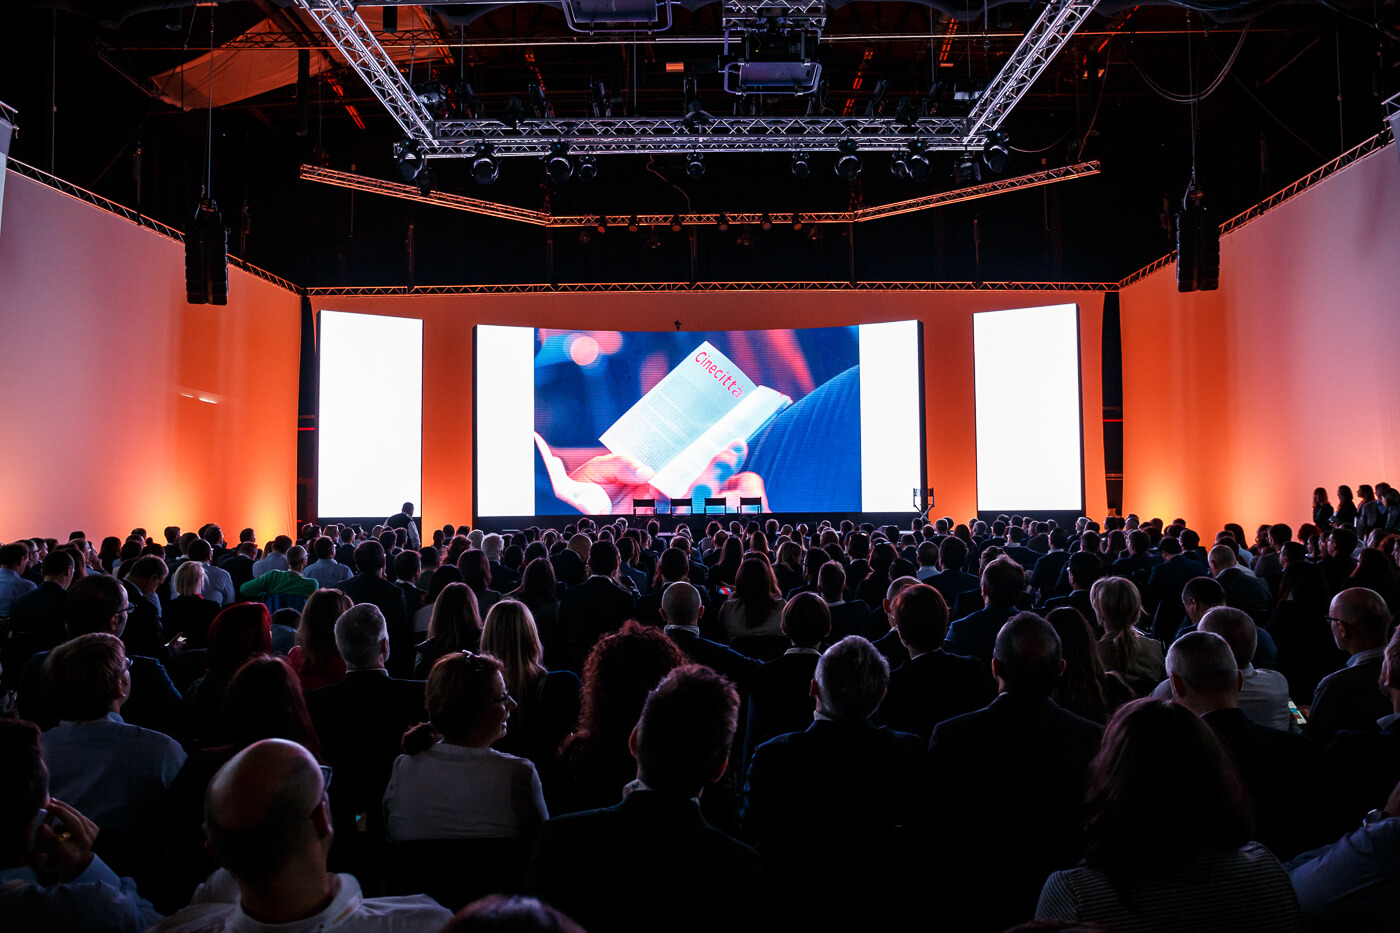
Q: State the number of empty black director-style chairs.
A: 4